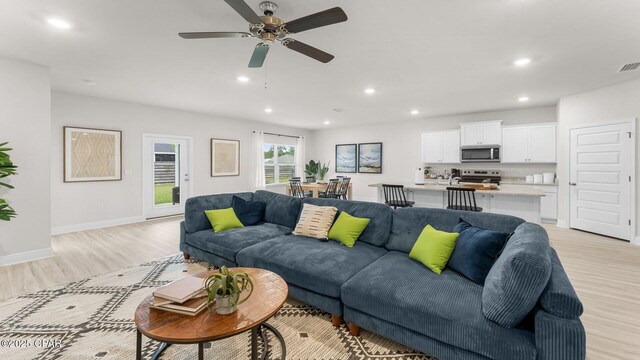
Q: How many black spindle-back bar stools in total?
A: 2